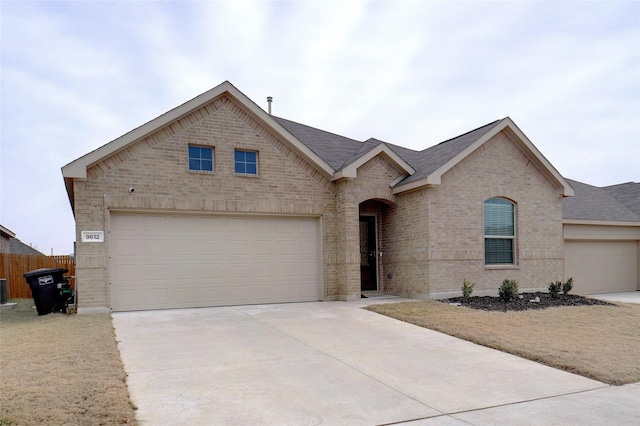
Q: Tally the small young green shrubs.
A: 4